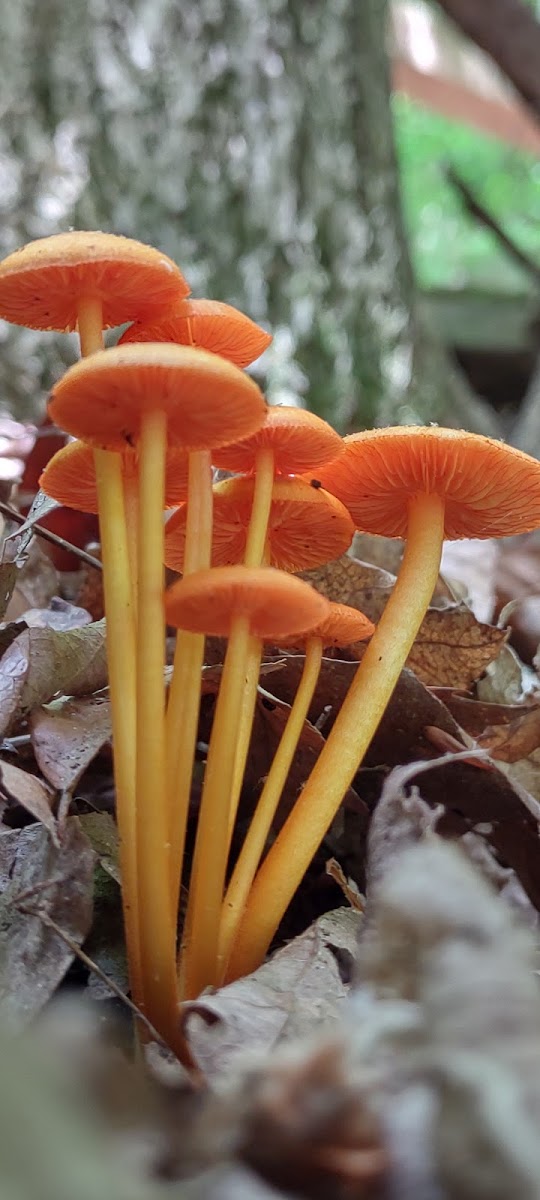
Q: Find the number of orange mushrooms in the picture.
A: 9